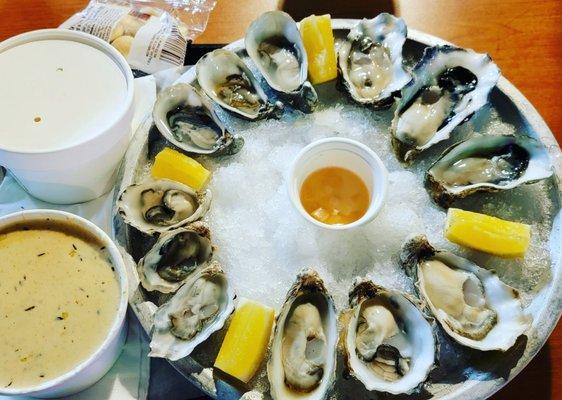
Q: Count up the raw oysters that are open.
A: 12